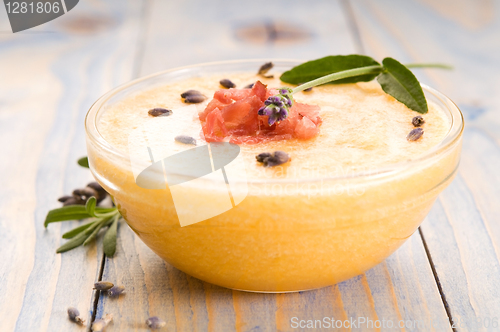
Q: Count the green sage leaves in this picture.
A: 2